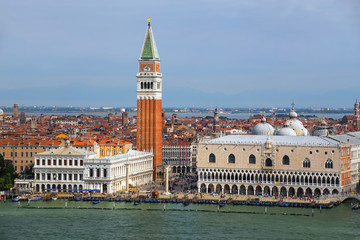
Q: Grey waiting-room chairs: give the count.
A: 0